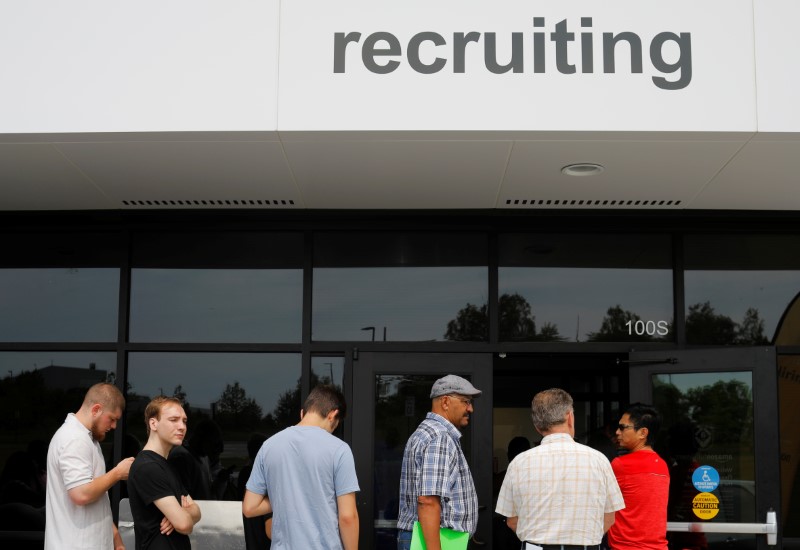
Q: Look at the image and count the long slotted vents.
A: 2